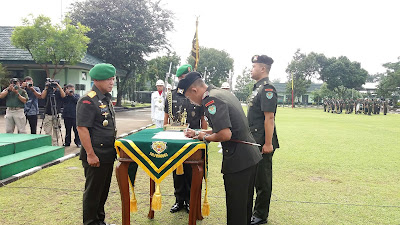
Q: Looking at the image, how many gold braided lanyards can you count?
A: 1